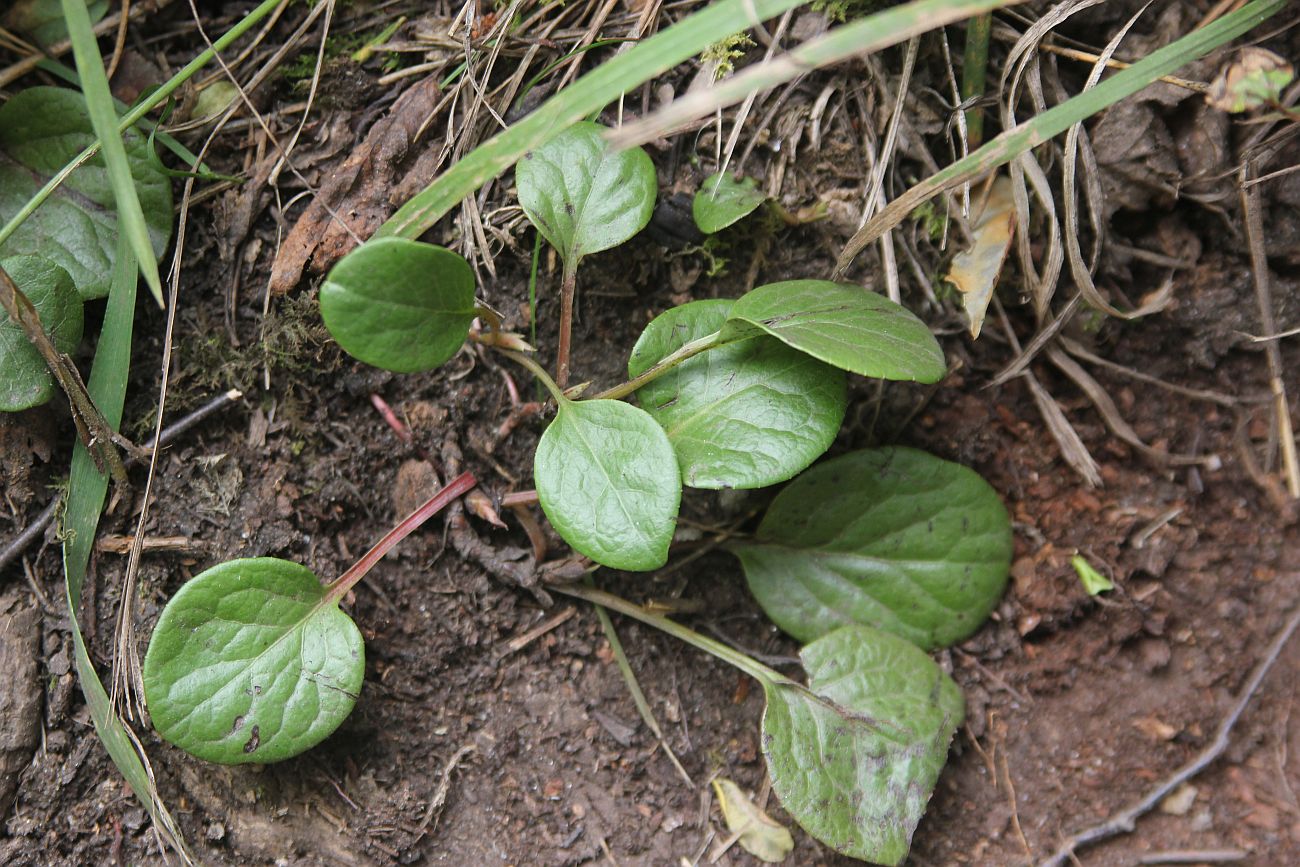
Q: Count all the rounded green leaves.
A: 11